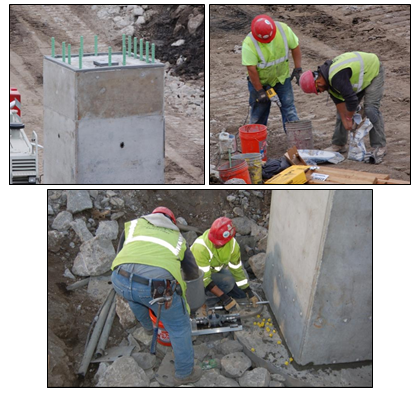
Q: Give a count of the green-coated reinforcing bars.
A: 14